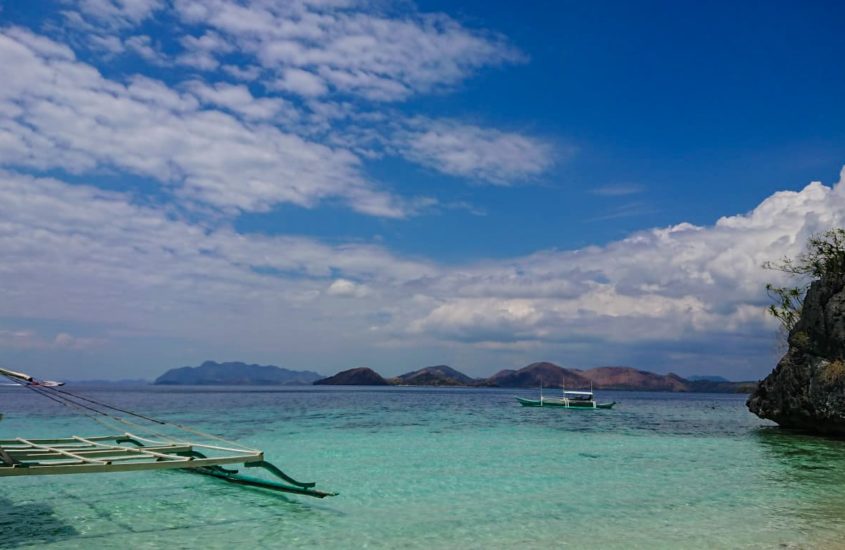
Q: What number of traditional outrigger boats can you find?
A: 2